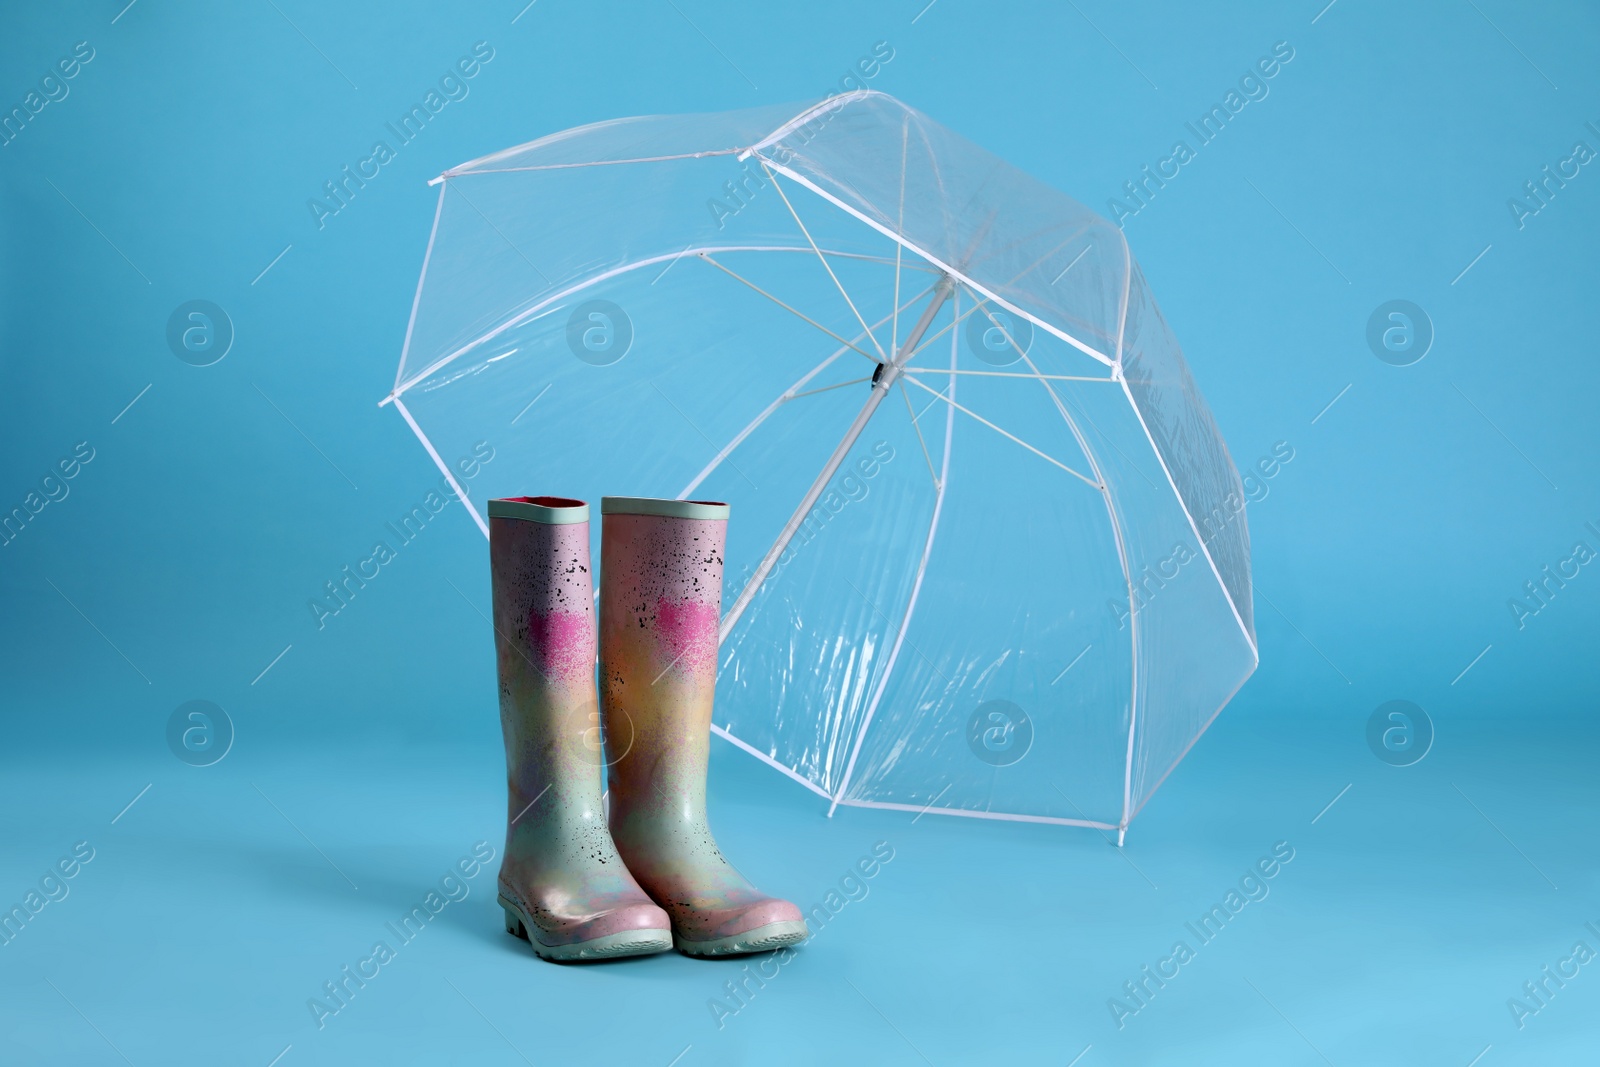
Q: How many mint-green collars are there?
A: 2